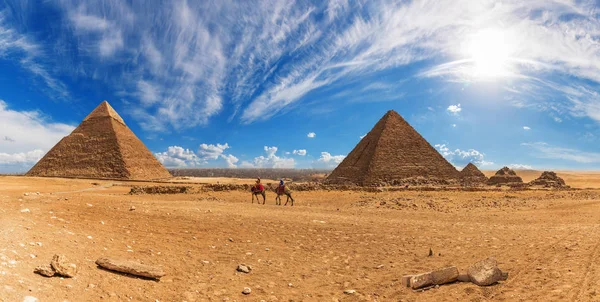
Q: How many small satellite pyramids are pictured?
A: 3